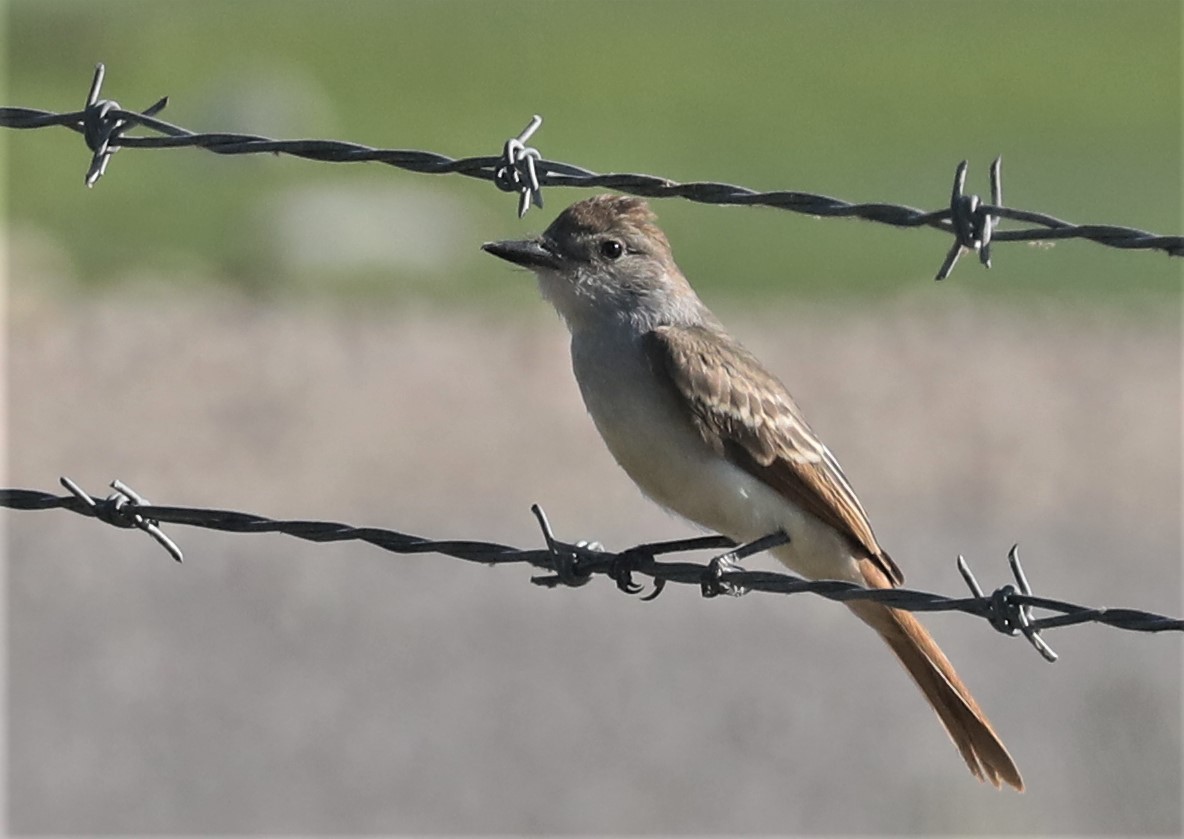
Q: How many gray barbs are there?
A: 6